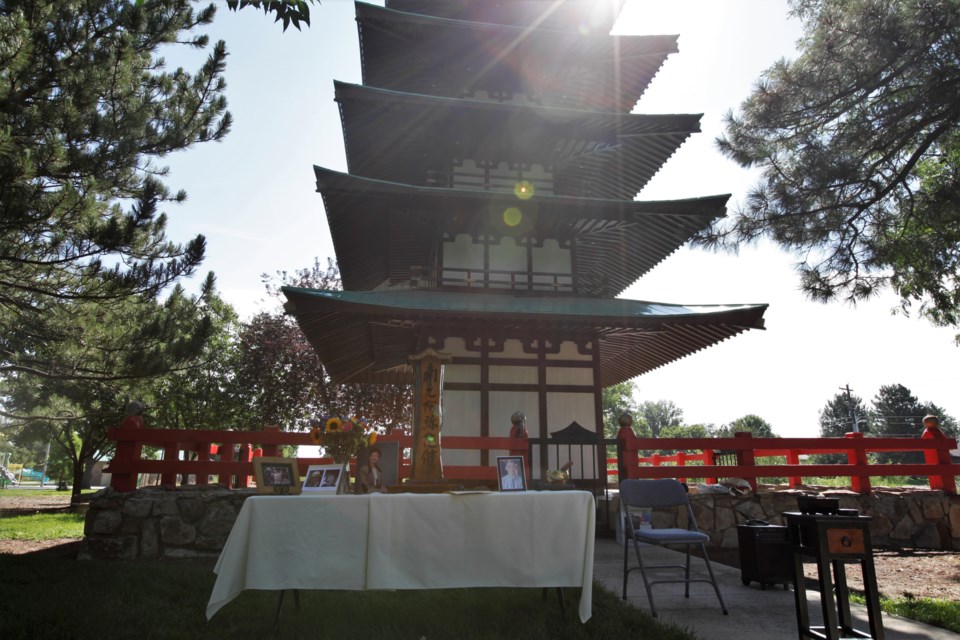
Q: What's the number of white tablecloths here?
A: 1